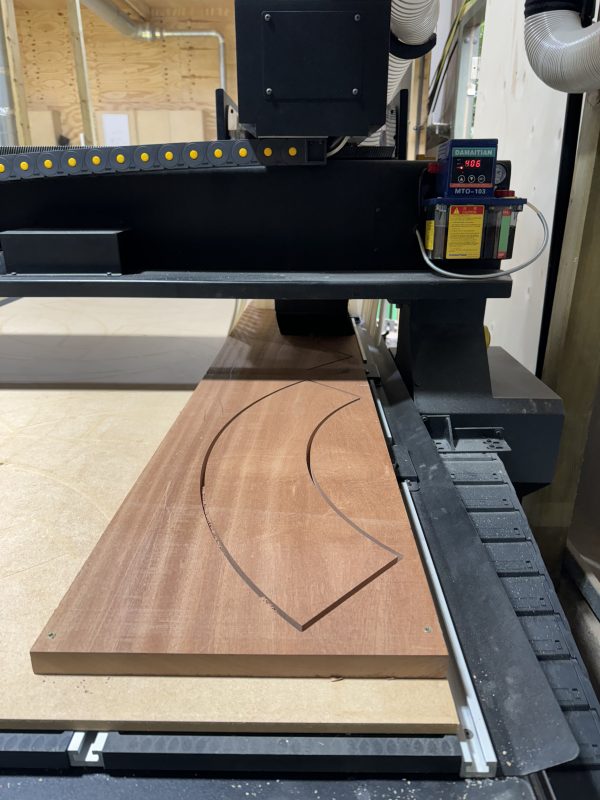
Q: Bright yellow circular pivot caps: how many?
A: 13